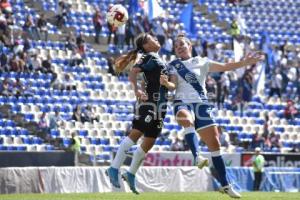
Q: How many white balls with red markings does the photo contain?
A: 1